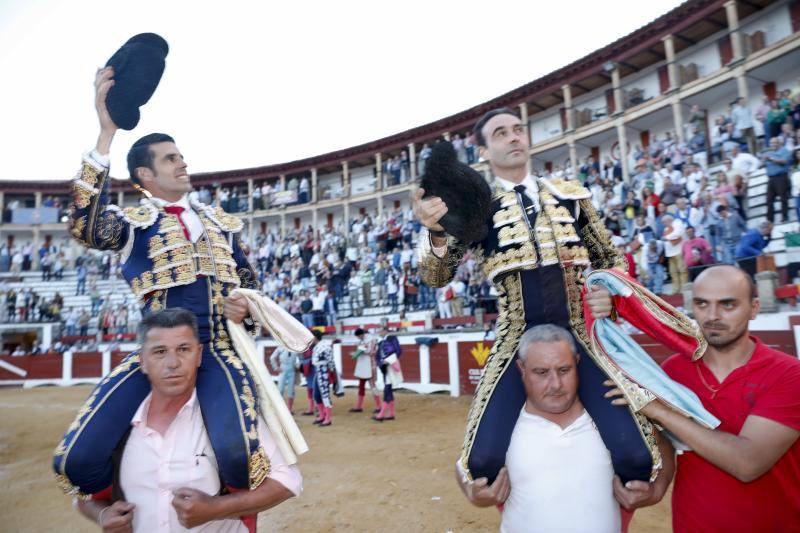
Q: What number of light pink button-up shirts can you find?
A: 1